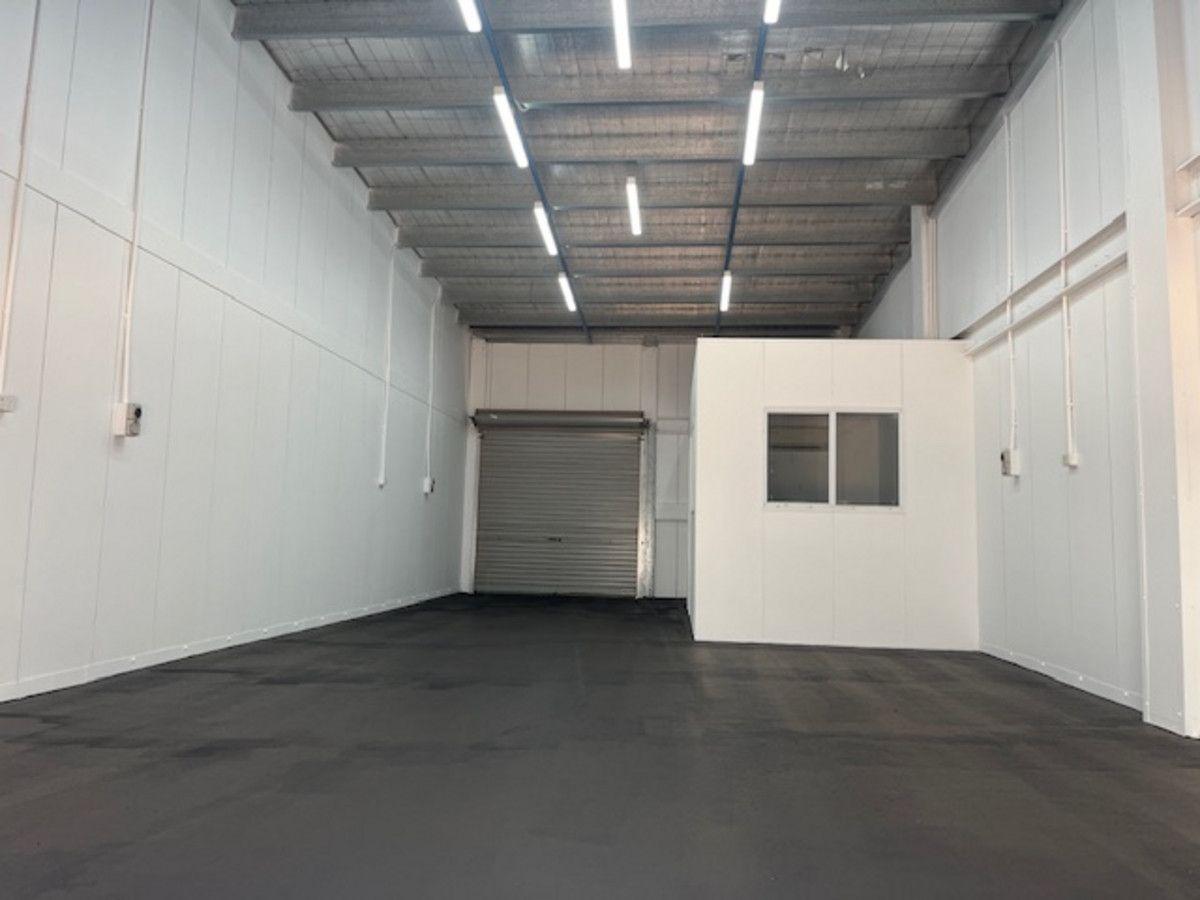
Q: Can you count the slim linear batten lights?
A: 9